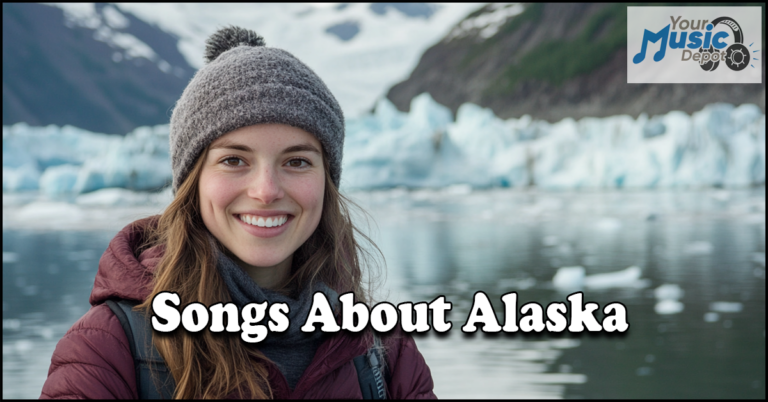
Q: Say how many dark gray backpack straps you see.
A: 2